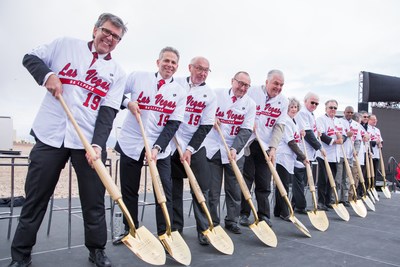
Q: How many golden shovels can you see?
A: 12